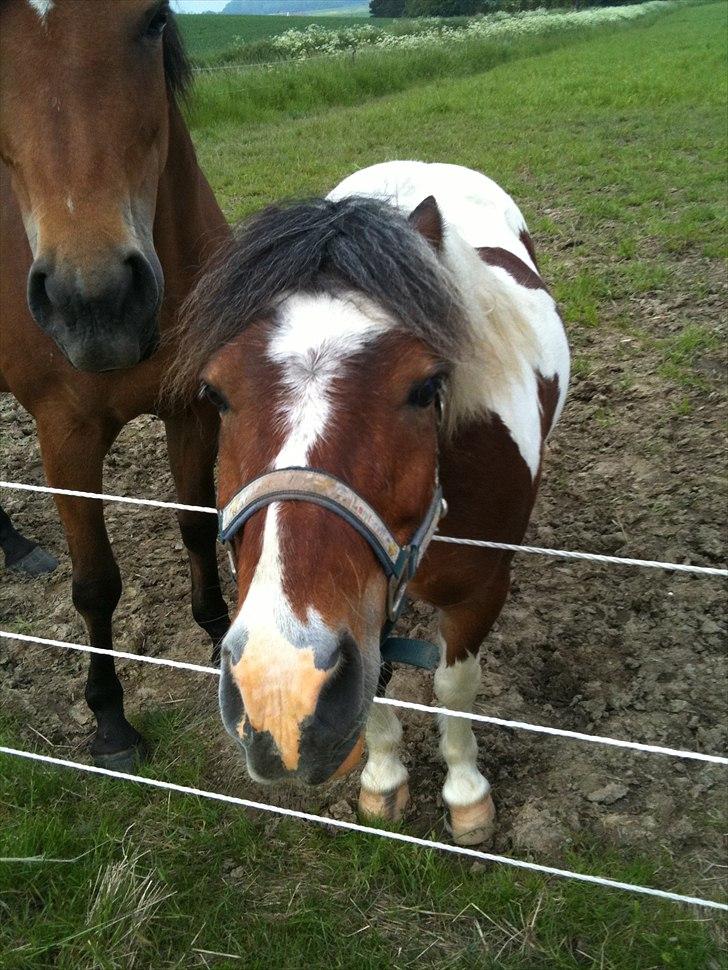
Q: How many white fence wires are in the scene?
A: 3